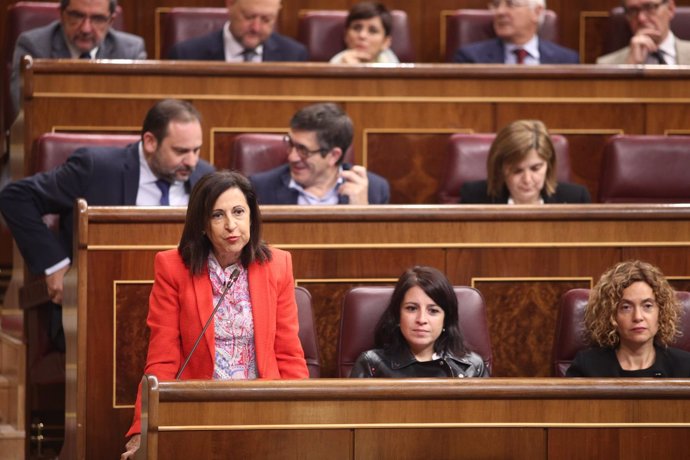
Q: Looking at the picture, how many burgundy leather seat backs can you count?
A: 12